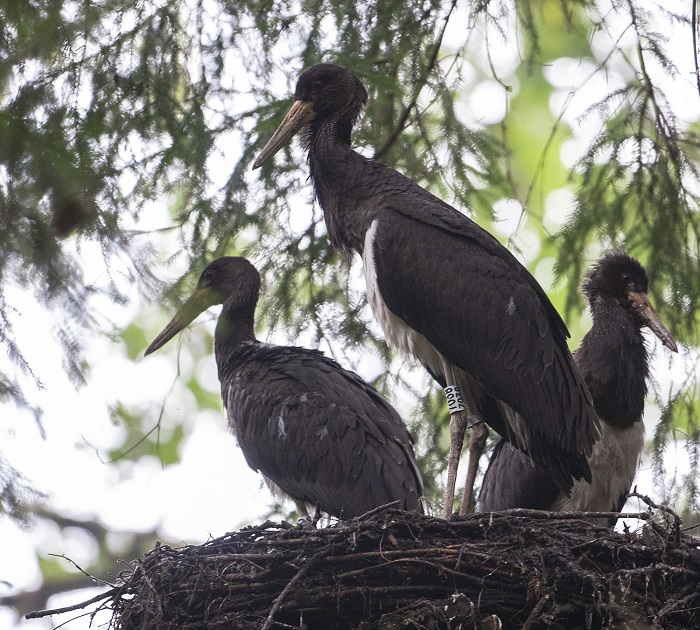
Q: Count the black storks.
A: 3